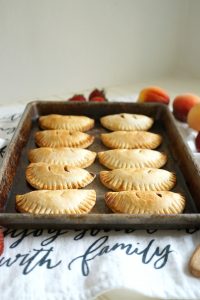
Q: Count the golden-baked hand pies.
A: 10